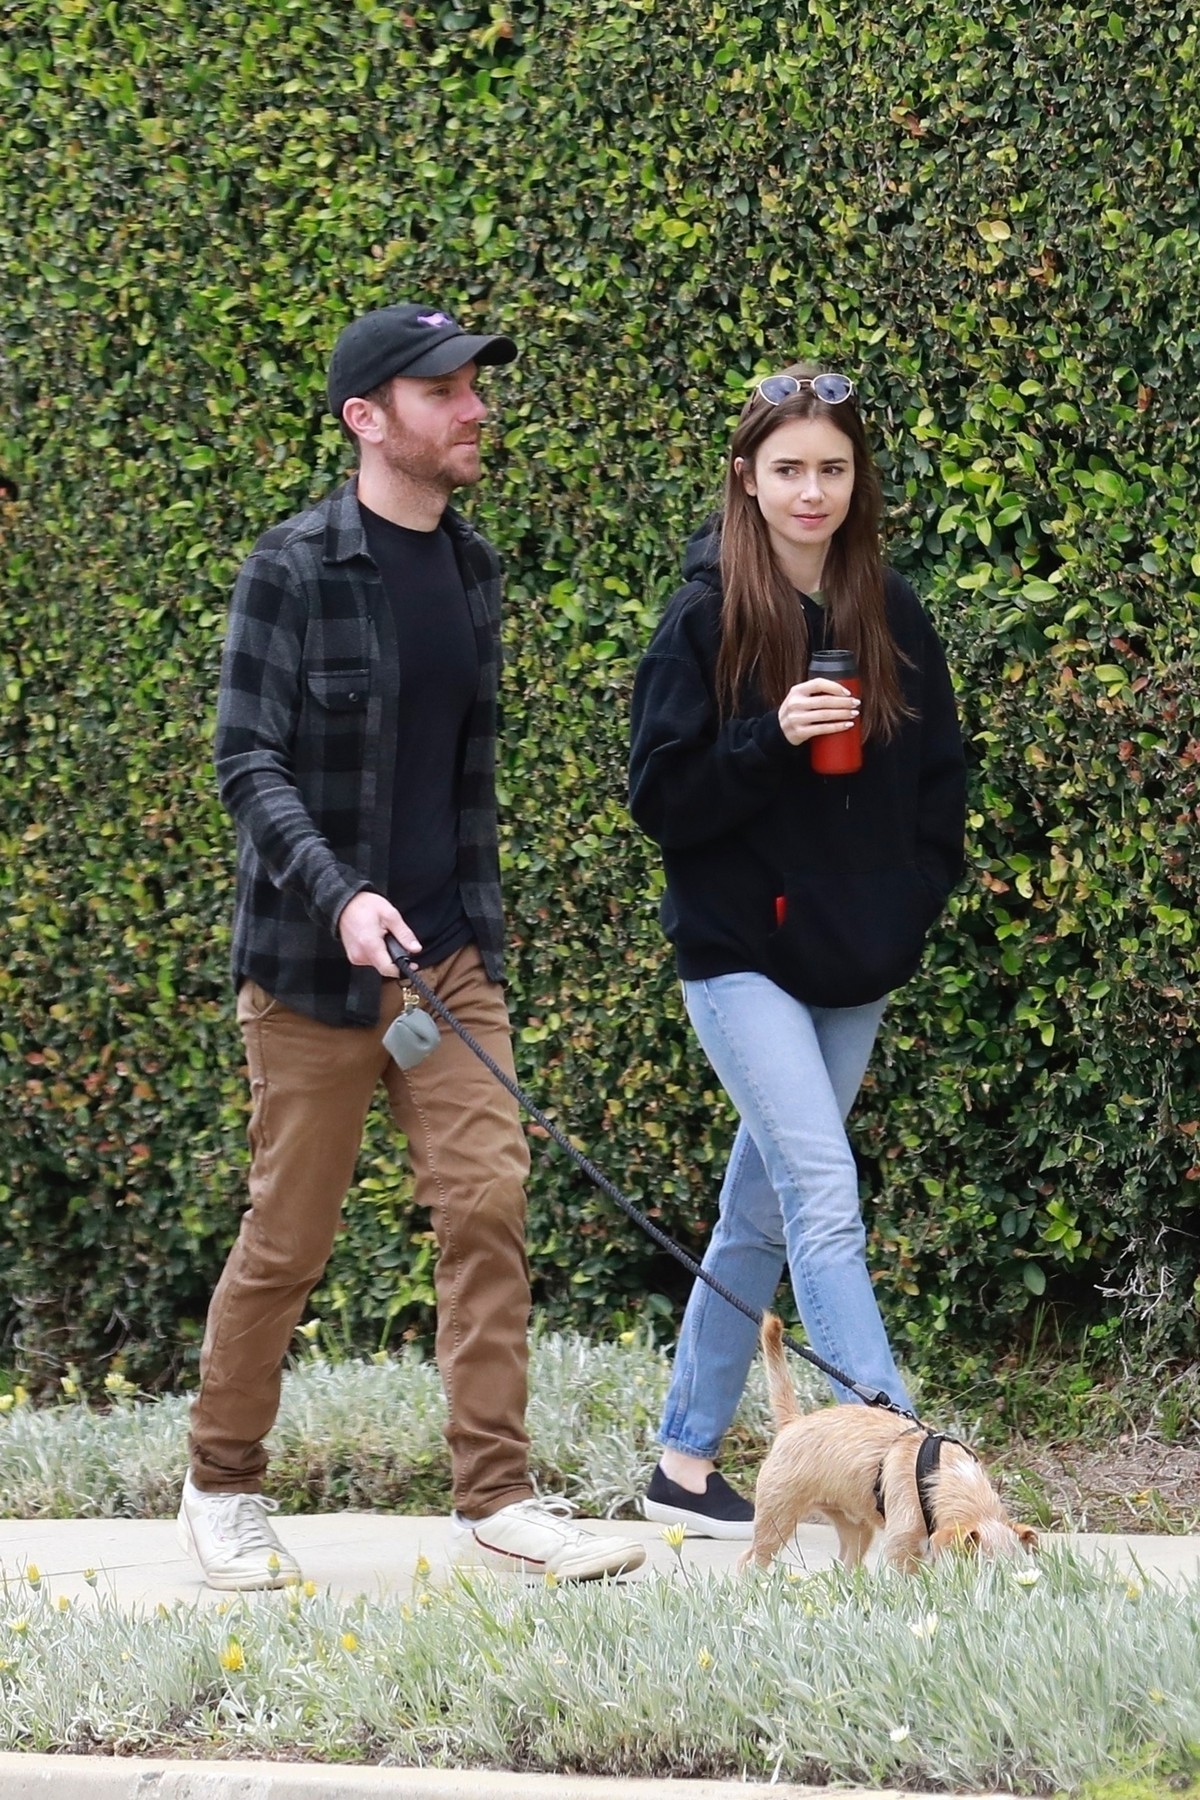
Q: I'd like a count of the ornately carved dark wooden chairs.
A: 0